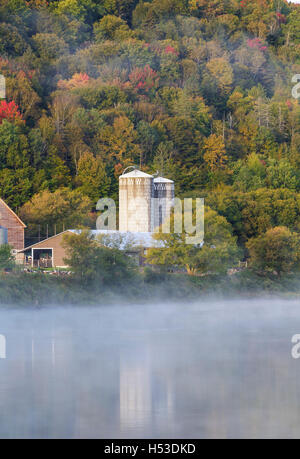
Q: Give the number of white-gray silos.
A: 2